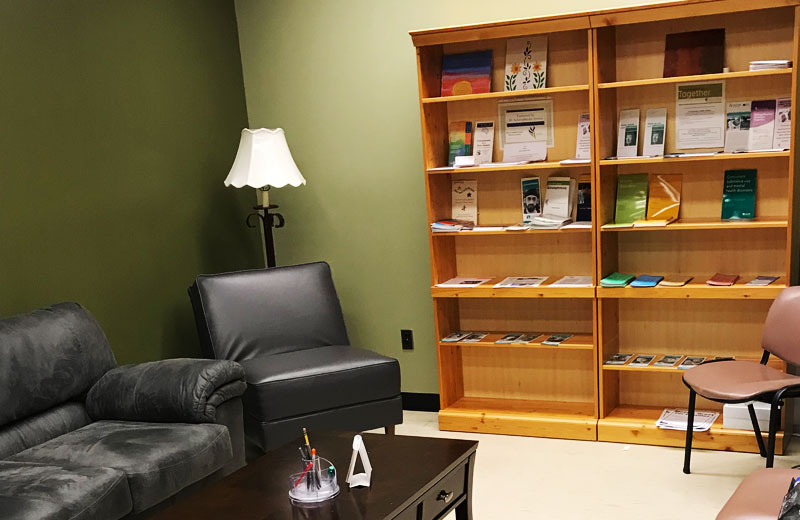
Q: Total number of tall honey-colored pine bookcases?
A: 2